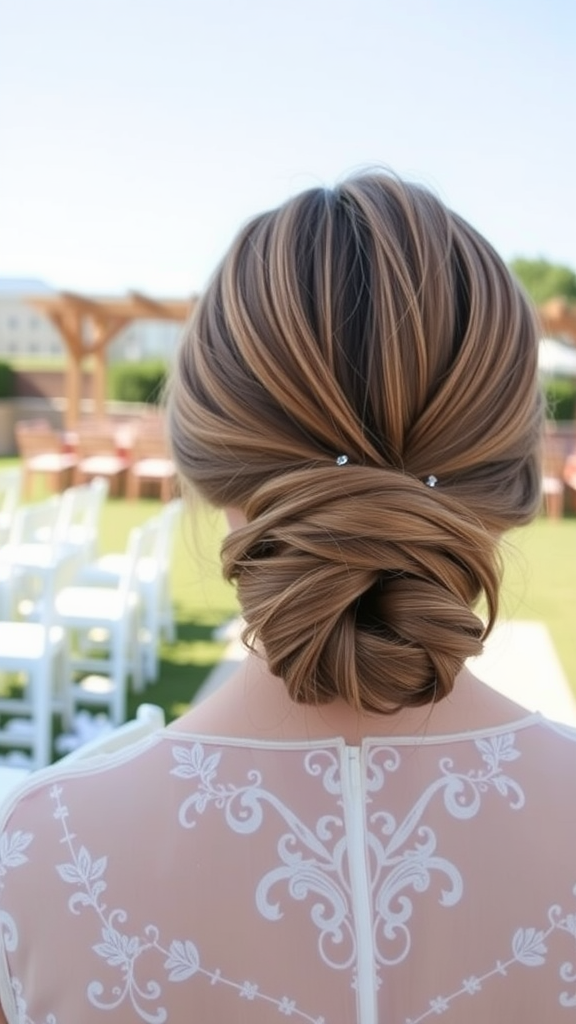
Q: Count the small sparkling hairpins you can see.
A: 2